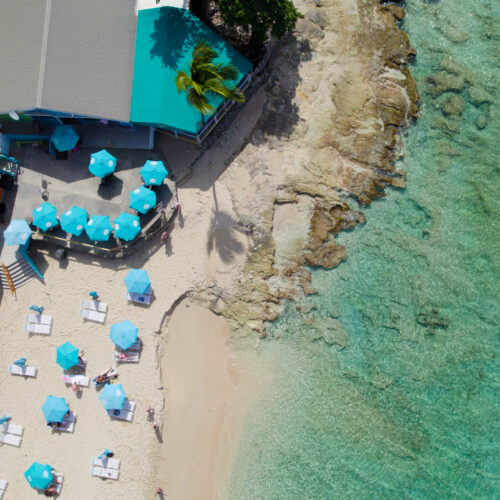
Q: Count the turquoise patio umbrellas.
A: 15